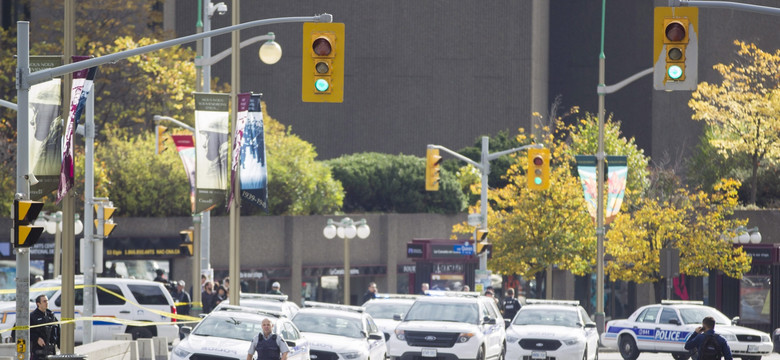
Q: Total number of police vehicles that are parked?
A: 8